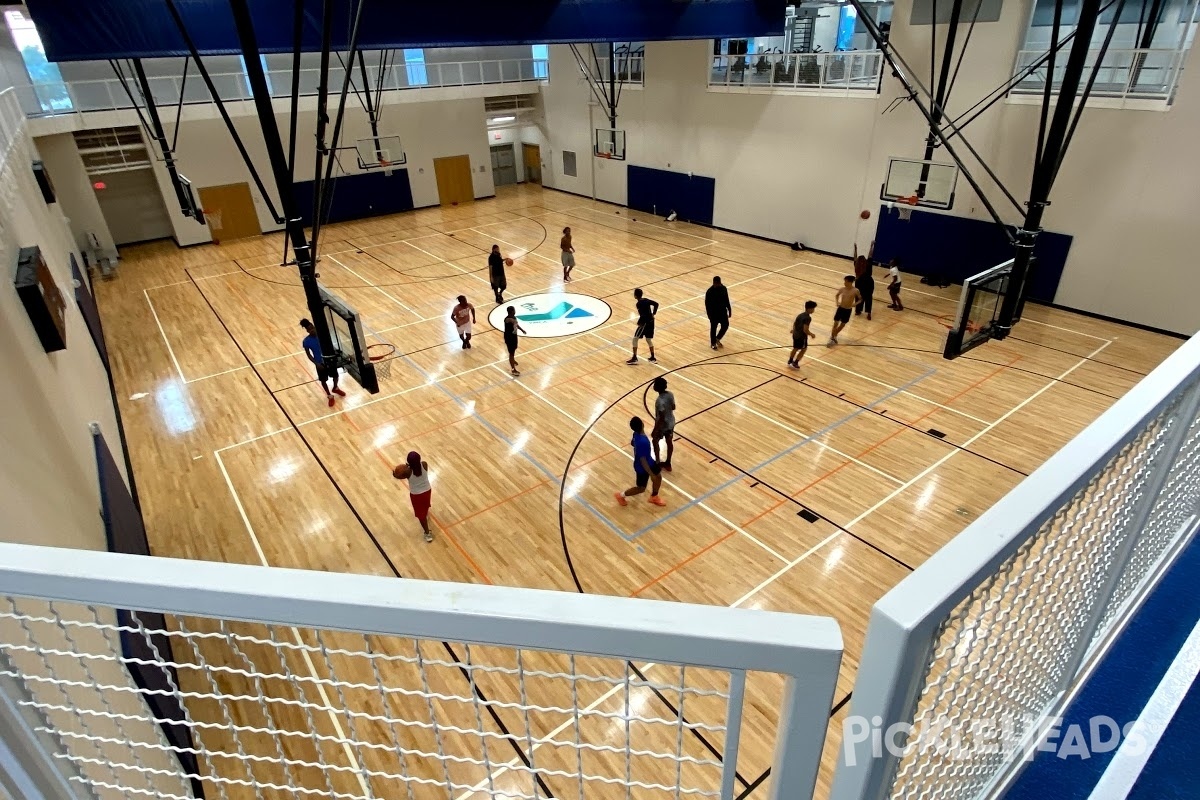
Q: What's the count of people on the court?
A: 14